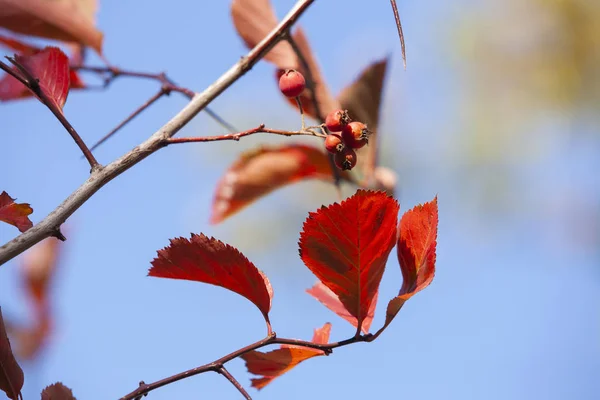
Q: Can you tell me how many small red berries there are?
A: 5